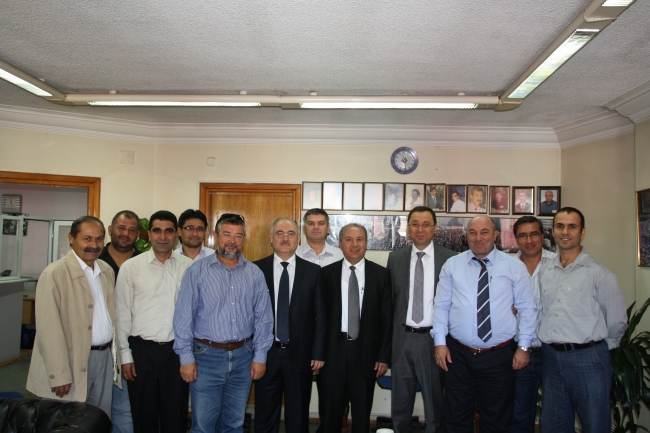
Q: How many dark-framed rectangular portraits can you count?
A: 12